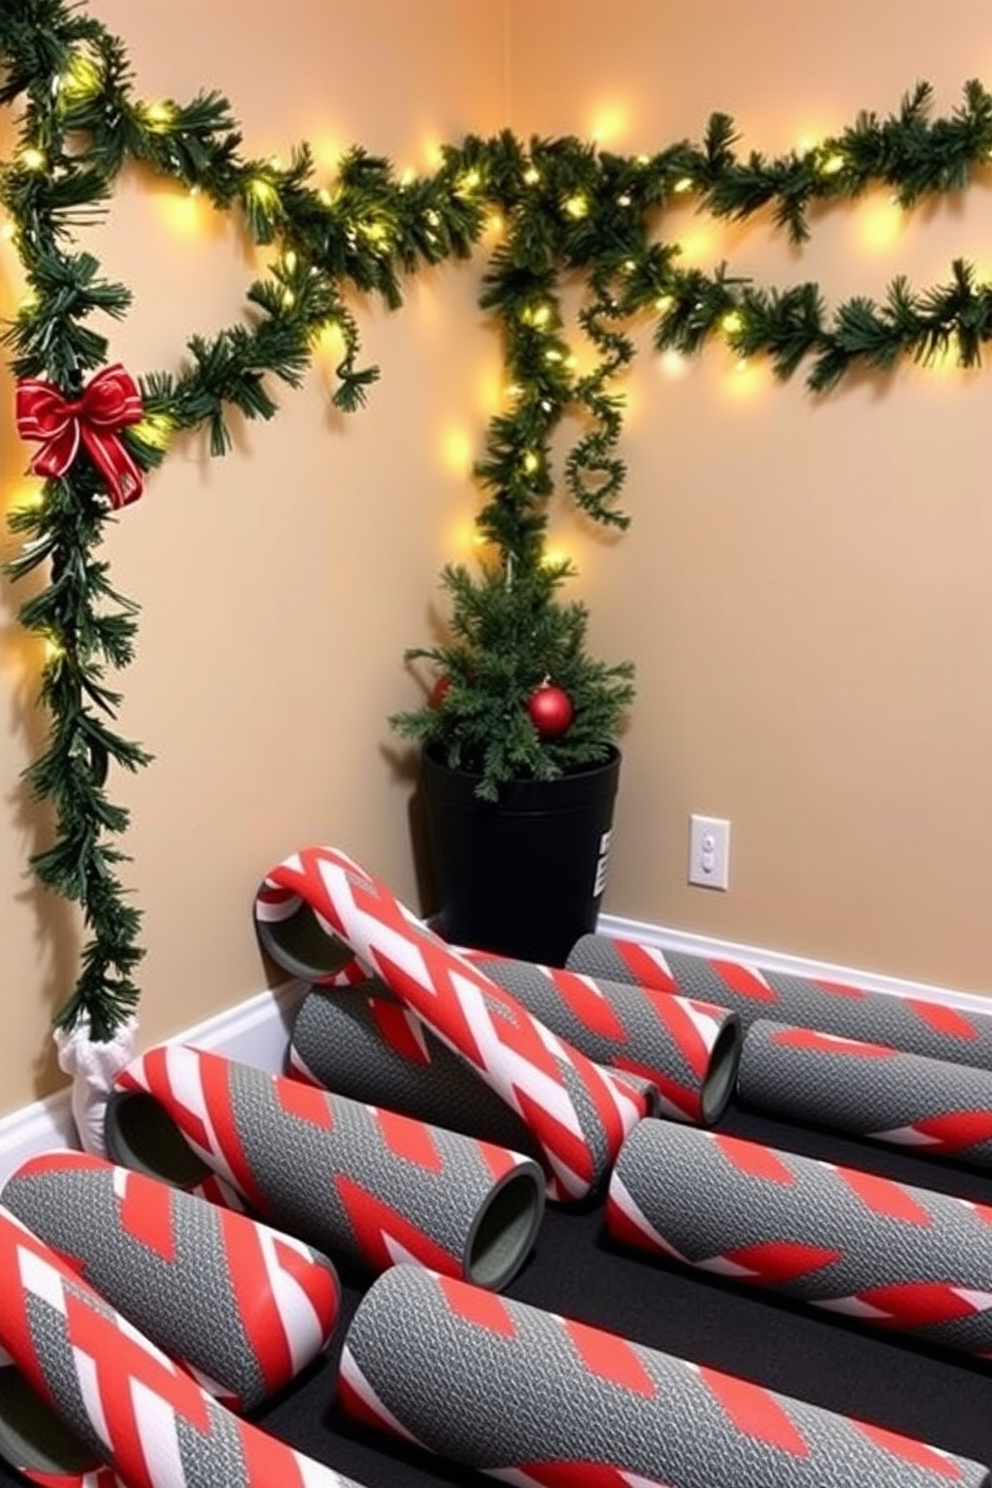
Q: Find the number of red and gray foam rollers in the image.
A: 10